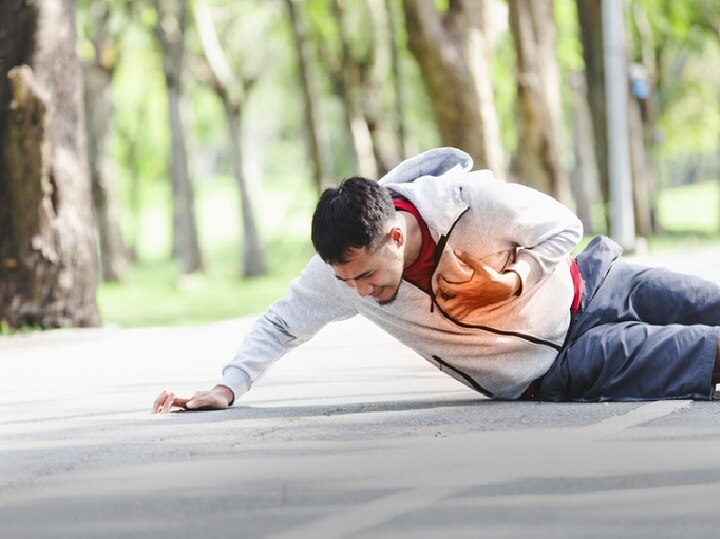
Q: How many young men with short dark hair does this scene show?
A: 1